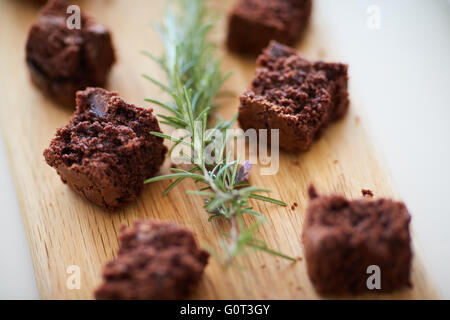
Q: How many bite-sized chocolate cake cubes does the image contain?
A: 6